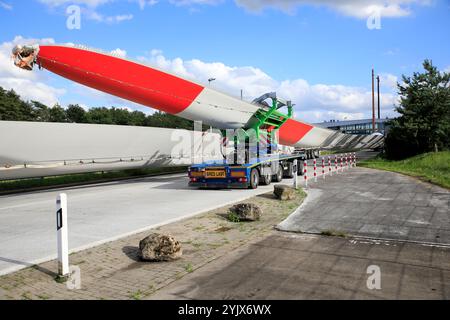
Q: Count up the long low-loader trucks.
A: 1